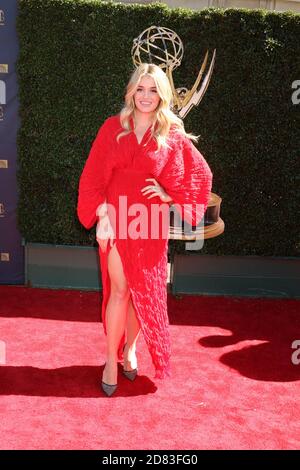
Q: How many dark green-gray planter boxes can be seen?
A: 2